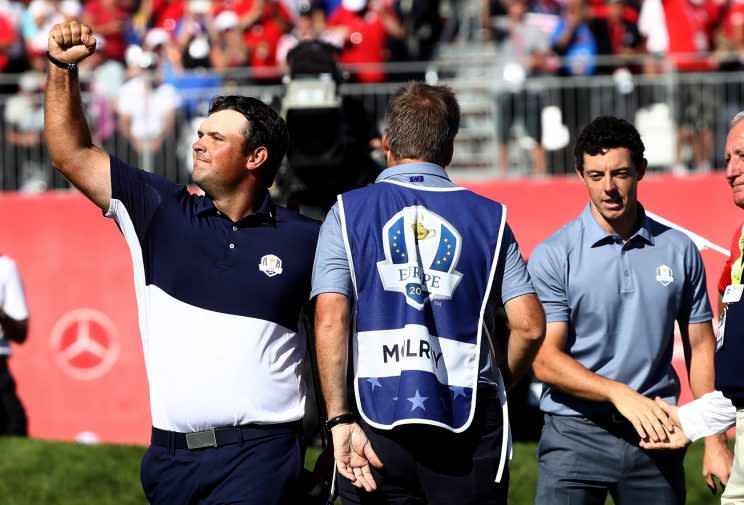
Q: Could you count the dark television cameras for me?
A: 1